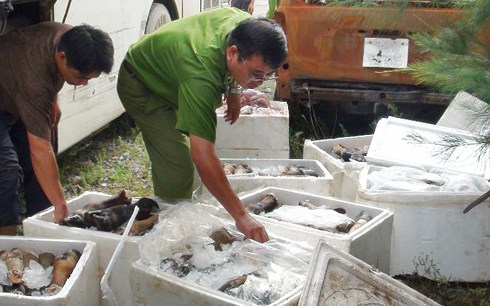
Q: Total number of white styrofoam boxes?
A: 8